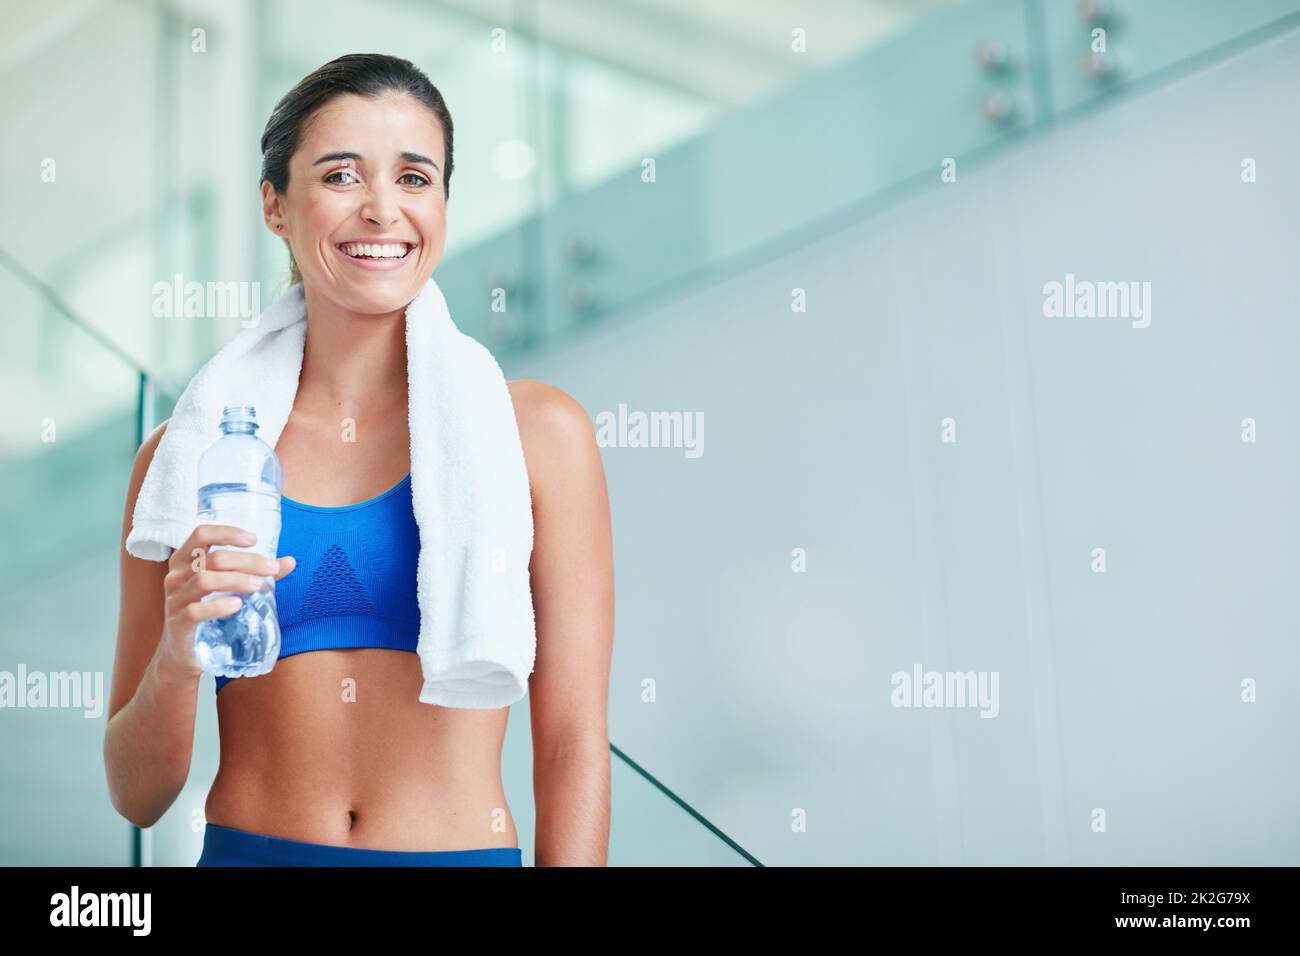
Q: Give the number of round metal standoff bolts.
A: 8